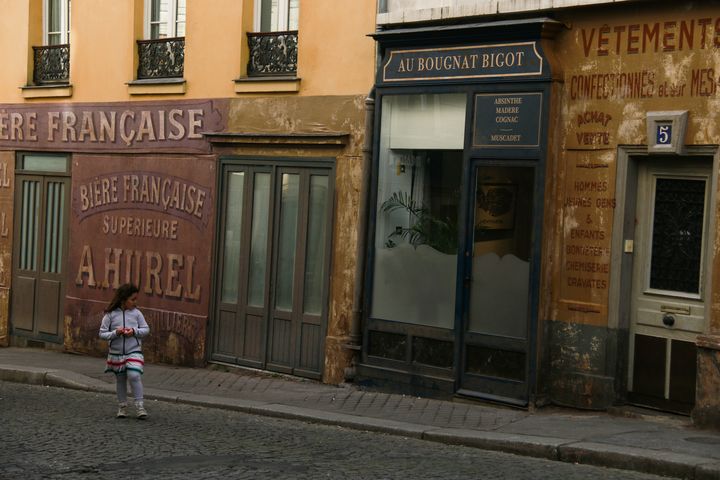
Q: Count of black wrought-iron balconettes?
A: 3